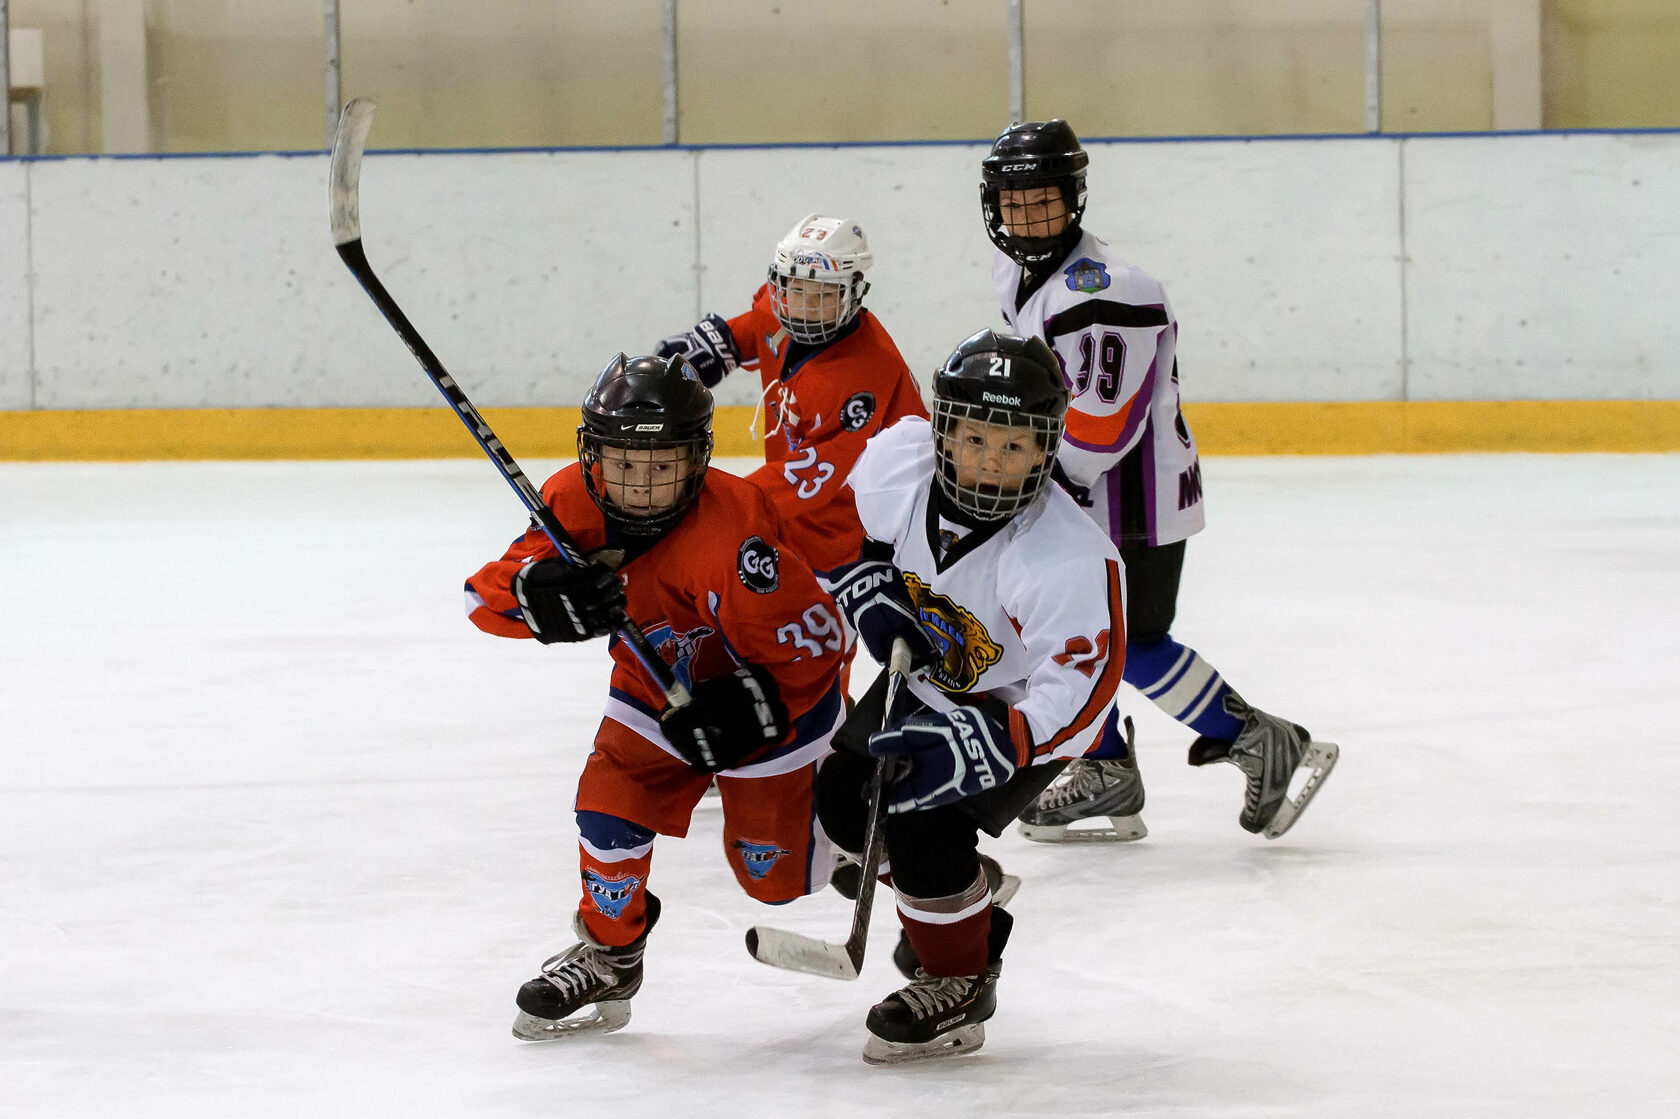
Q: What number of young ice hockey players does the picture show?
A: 4